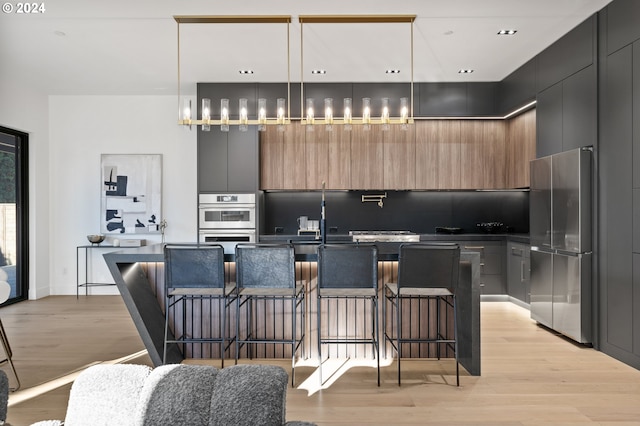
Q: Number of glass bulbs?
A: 12